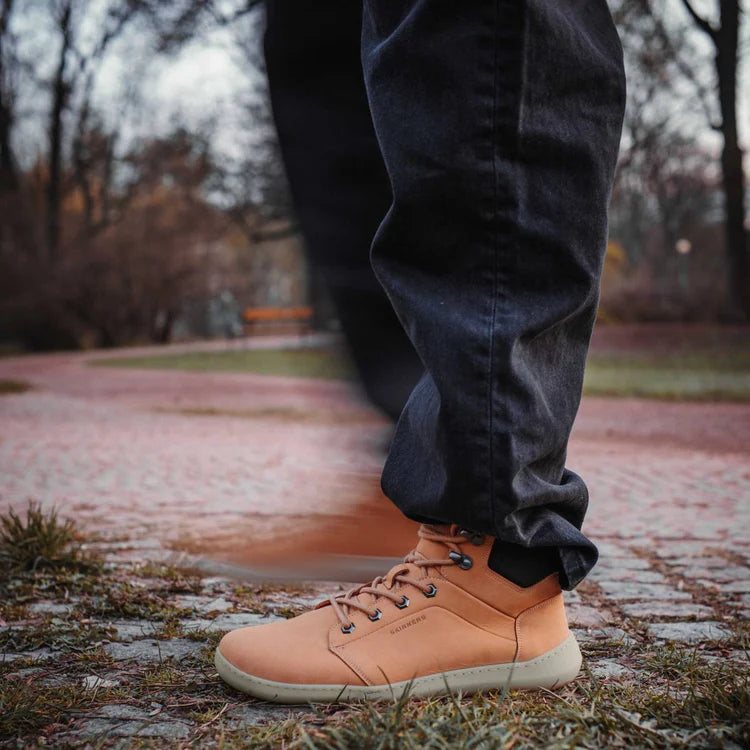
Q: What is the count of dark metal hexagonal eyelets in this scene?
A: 4